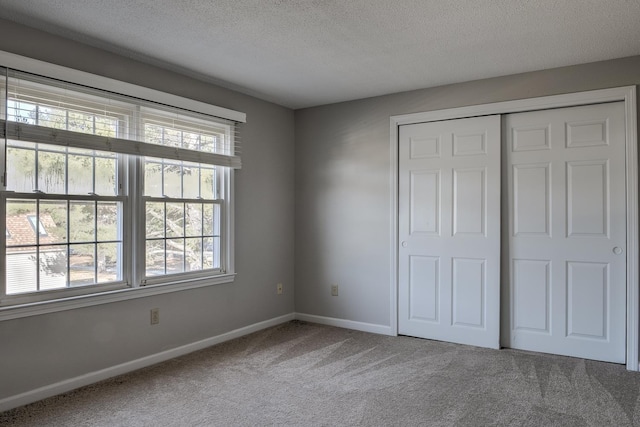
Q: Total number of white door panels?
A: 12